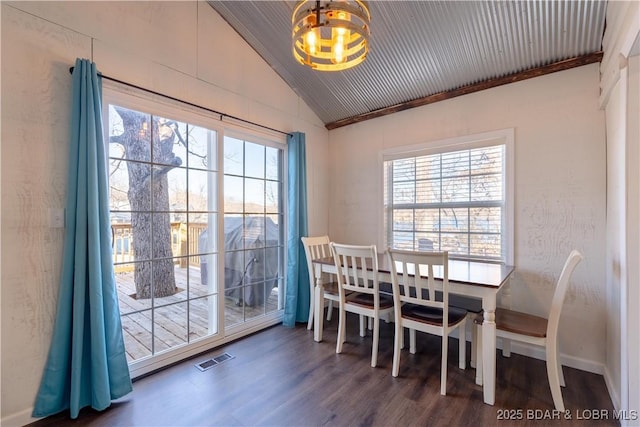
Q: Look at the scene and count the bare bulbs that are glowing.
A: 2